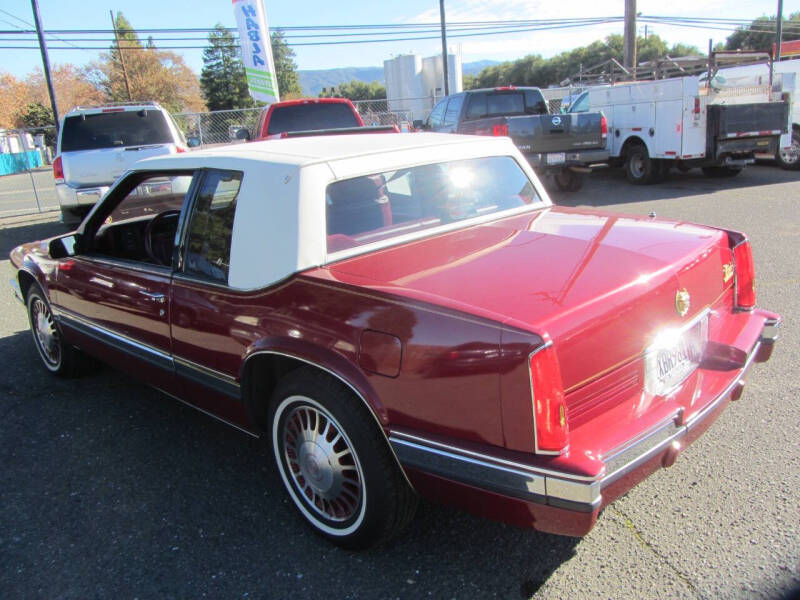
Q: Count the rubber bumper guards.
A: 2